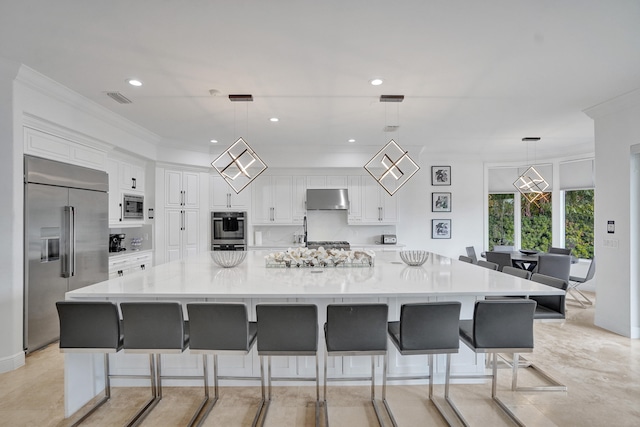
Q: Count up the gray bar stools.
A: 11